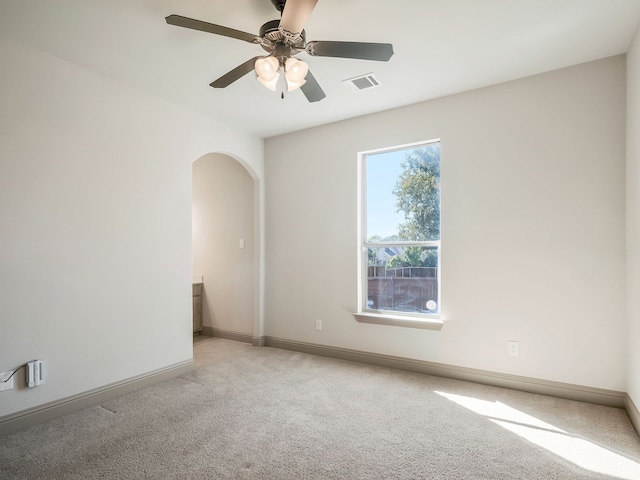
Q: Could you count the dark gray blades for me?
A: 4